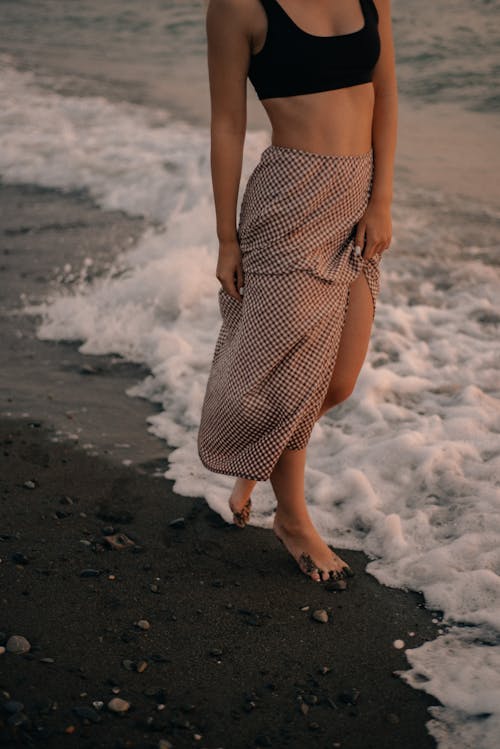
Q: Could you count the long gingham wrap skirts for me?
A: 1